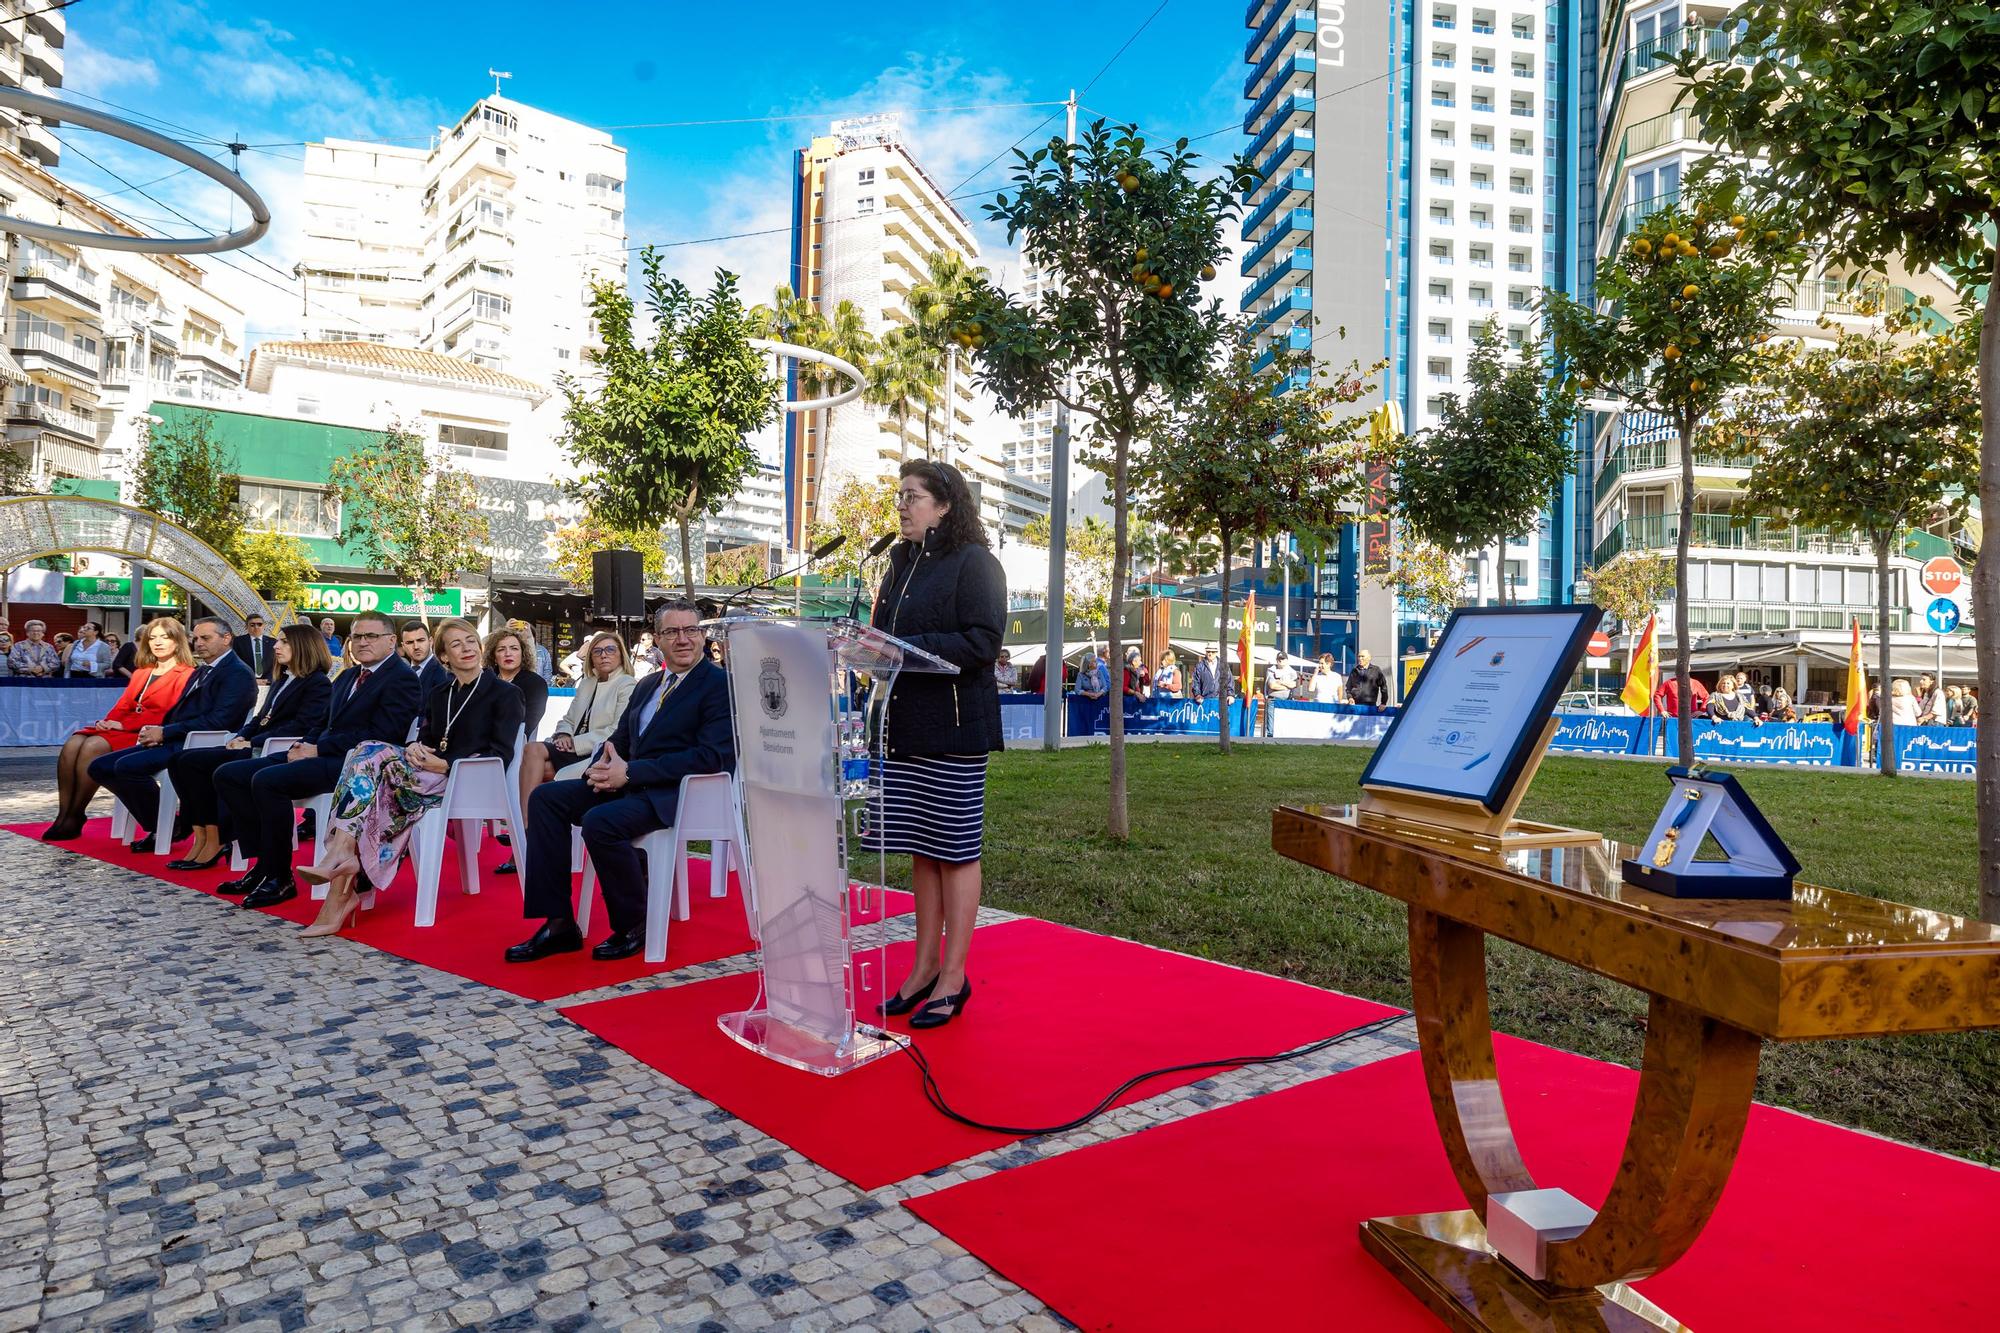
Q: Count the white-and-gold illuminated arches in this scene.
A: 1